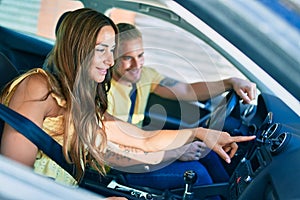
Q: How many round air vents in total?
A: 2